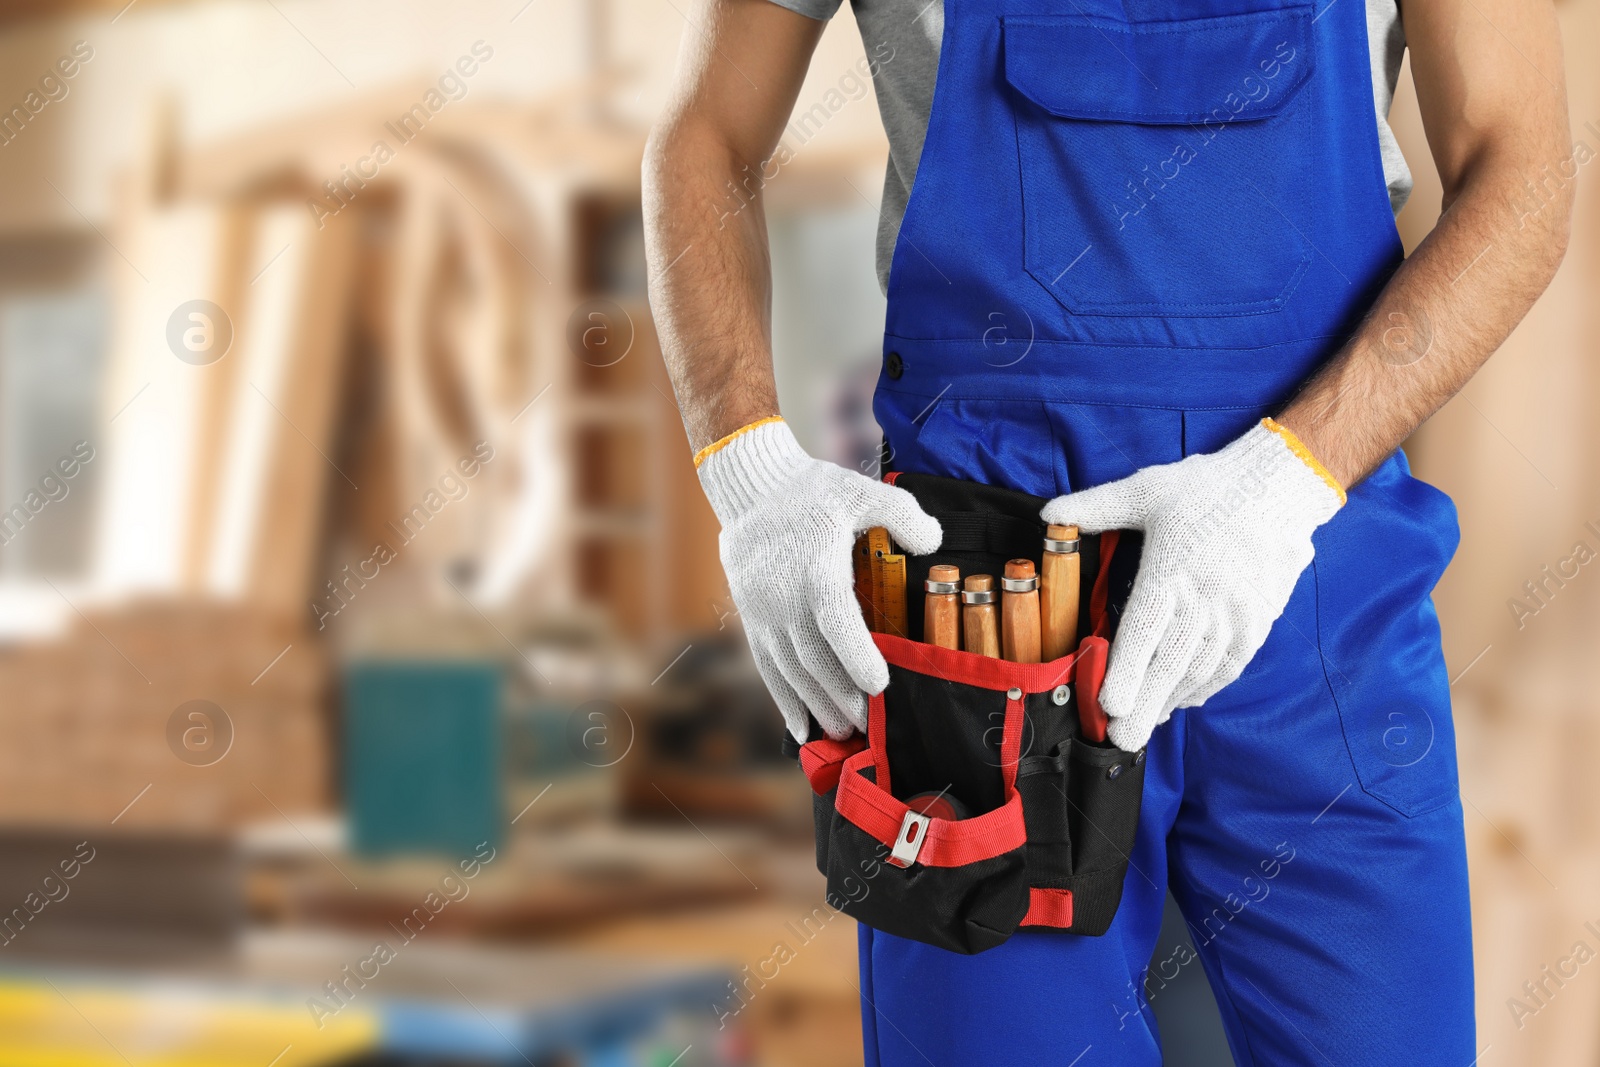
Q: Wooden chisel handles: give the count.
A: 4